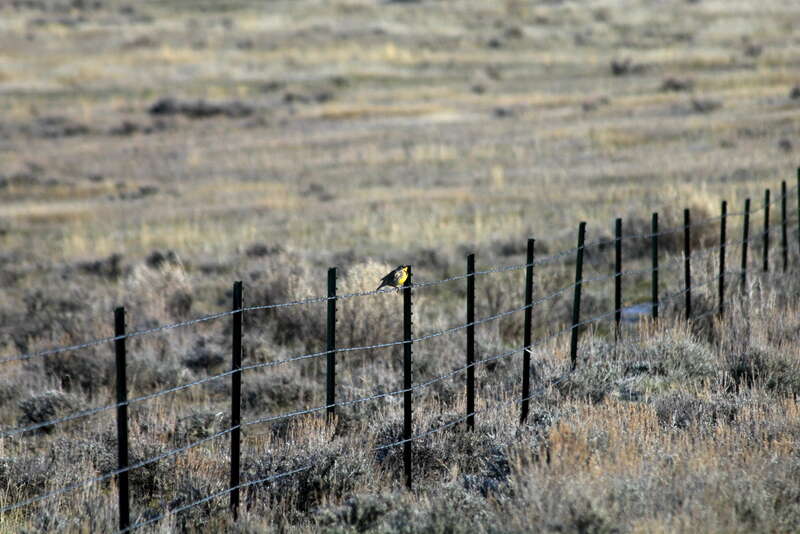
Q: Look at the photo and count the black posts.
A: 15